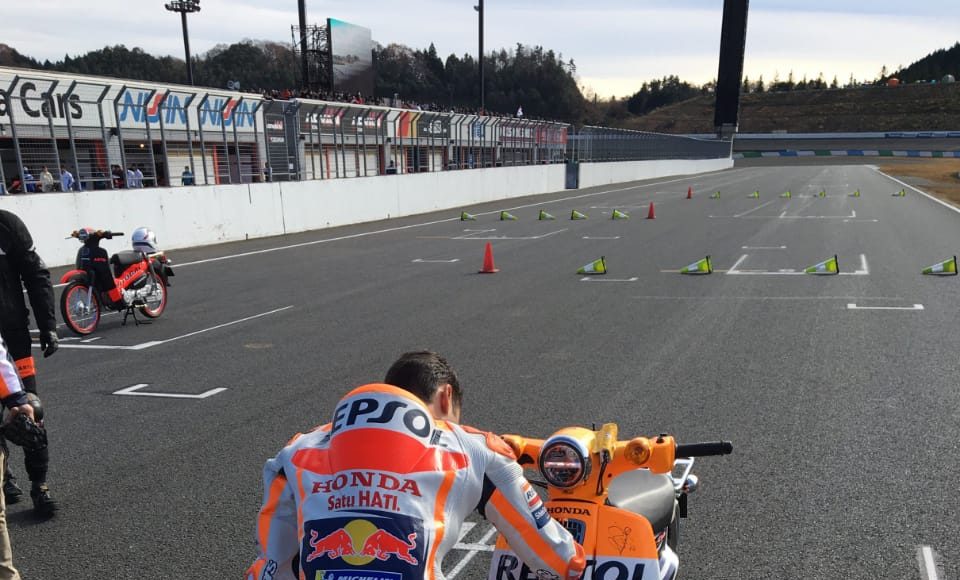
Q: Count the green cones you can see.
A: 15